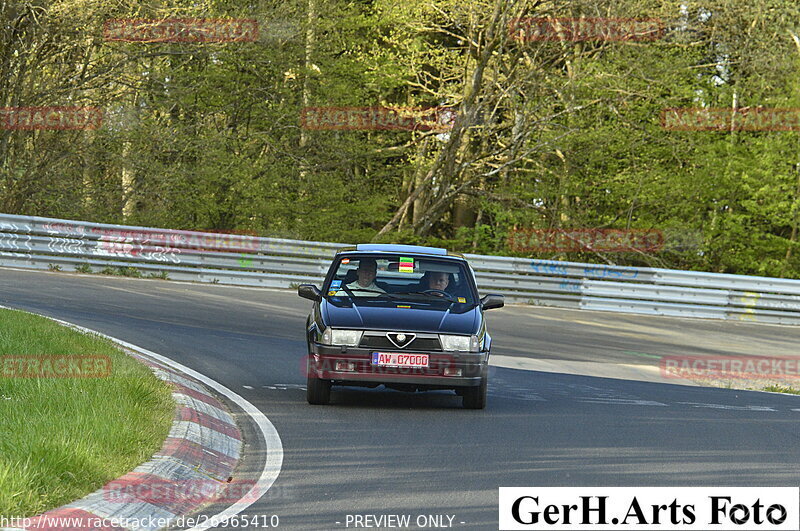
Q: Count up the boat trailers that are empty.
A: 0